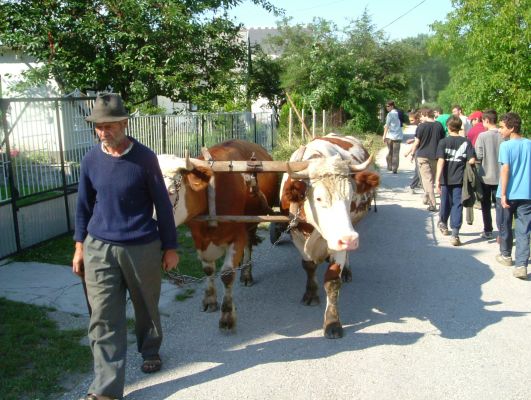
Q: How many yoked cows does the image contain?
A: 2